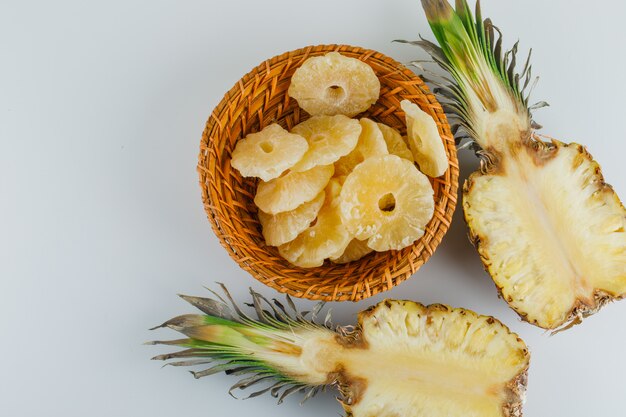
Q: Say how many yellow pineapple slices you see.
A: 11